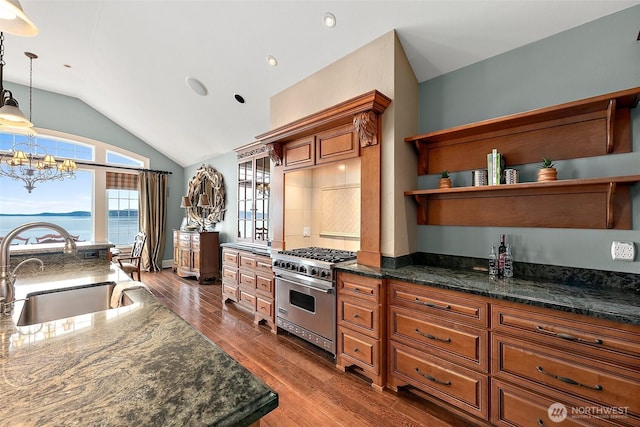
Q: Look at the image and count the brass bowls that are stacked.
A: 0